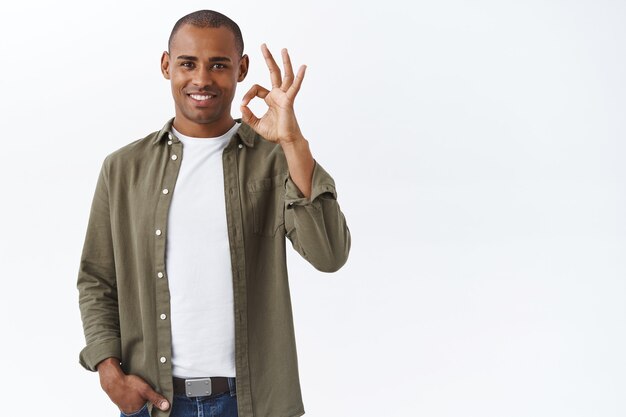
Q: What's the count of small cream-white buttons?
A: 9